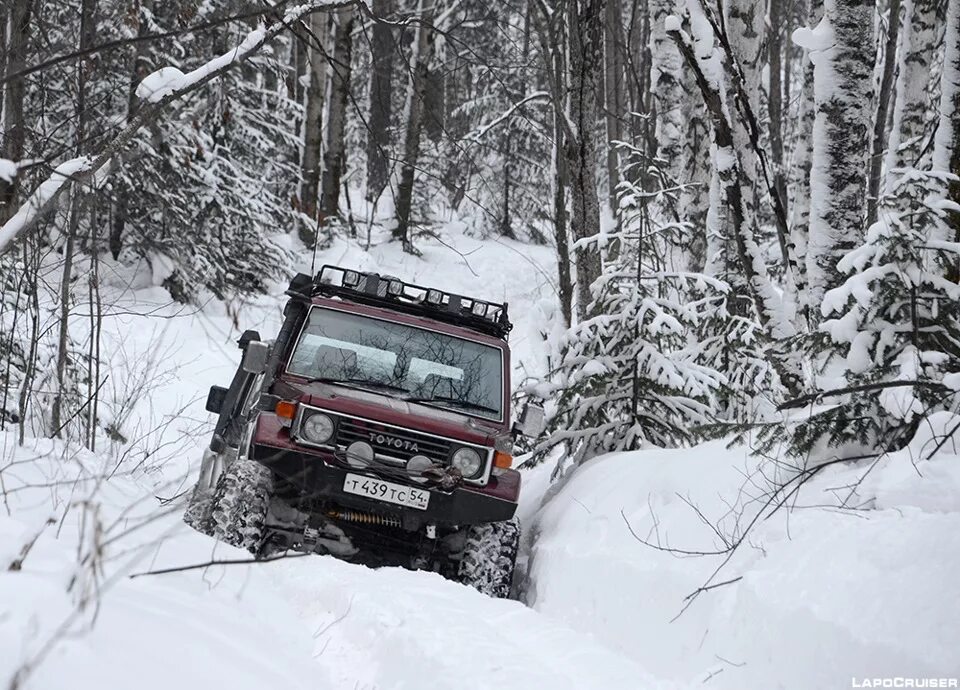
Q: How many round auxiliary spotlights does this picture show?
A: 2